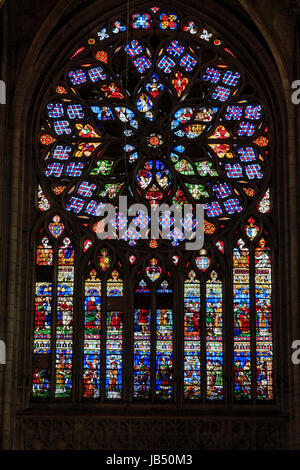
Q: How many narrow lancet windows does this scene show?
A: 10